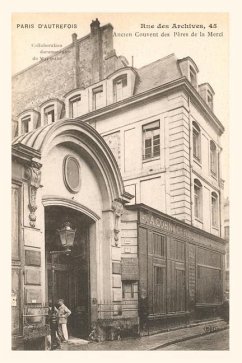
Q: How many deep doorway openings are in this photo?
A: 1